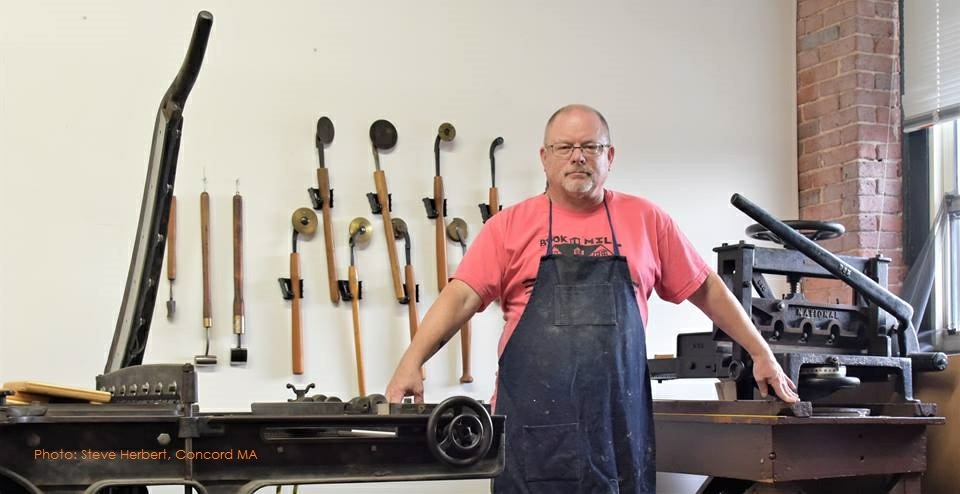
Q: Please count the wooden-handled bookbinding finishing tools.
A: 11